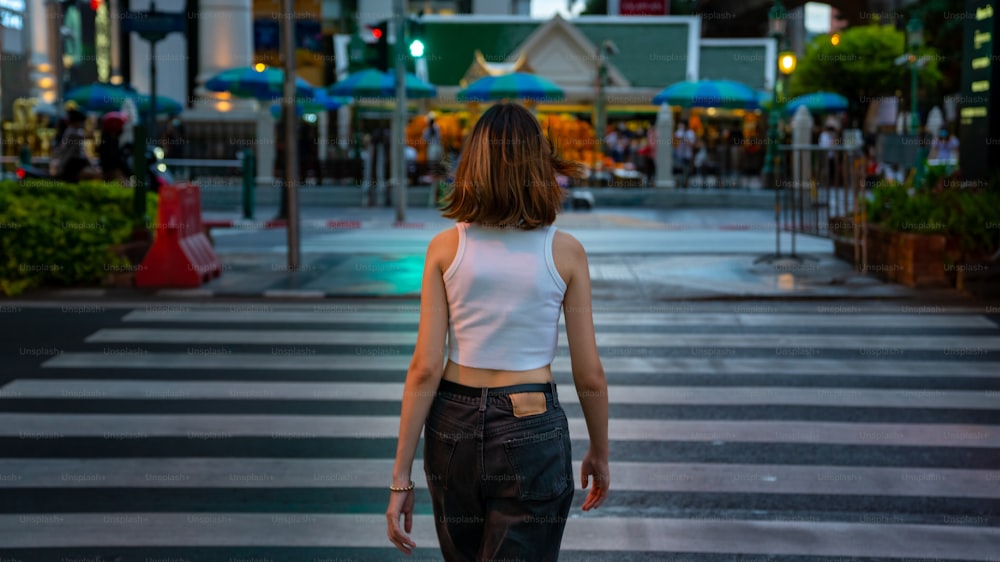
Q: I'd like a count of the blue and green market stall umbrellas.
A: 8